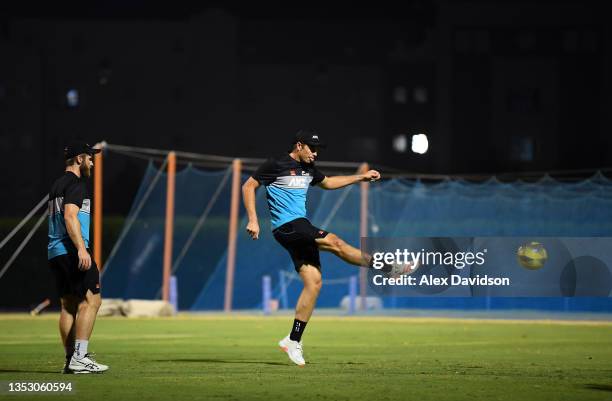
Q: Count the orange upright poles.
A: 4